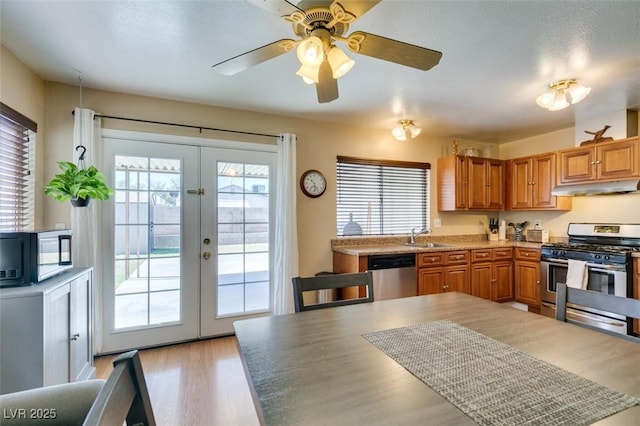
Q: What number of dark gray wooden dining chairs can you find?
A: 3